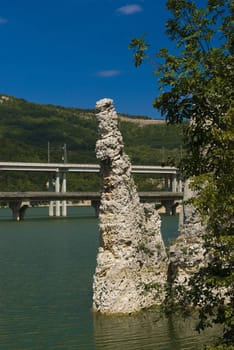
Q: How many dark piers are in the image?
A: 3